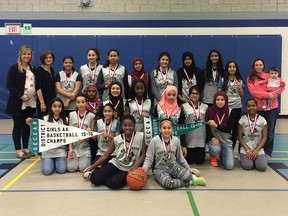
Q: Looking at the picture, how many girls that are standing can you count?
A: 8